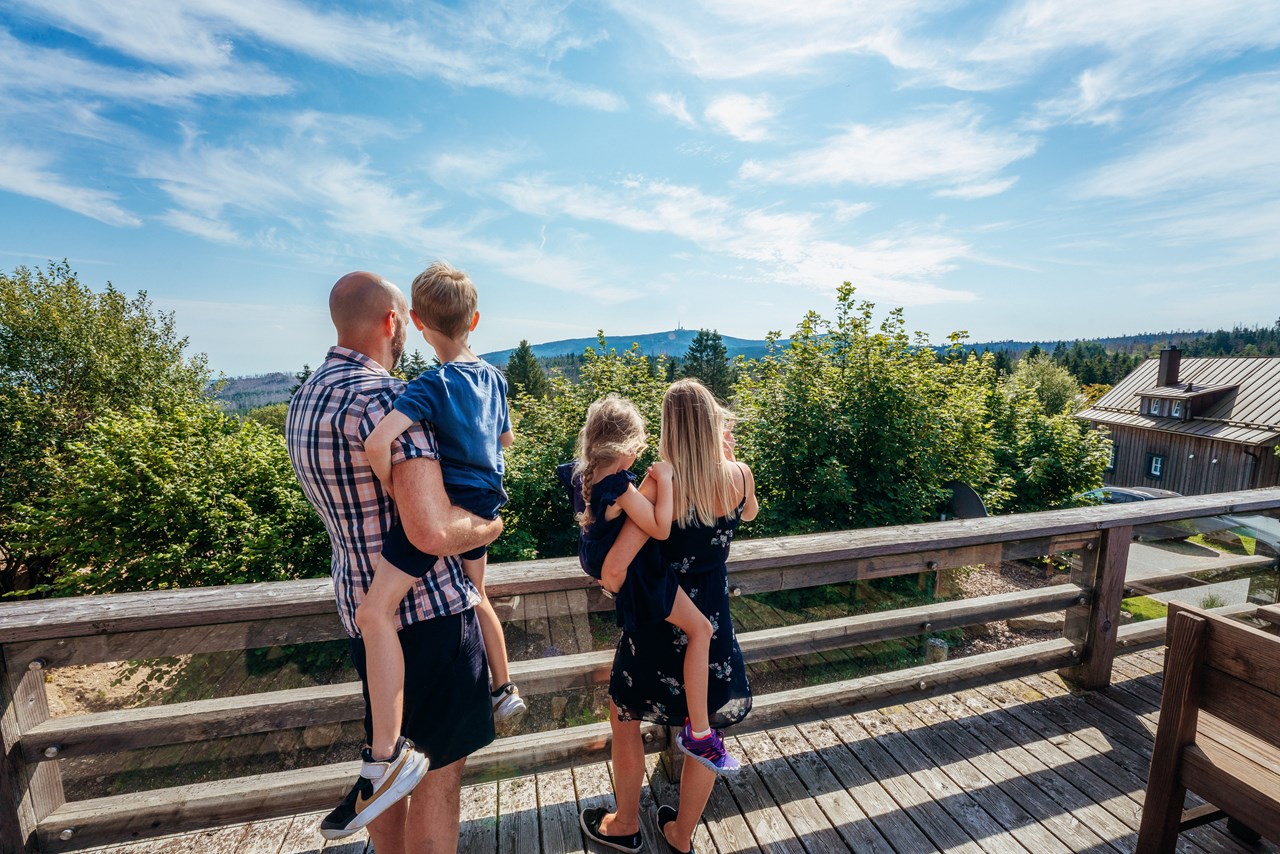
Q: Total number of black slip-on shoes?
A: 2